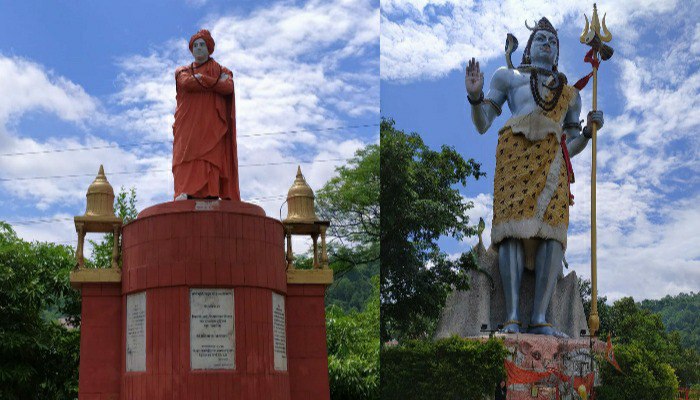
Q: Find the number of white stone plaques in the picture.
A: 3